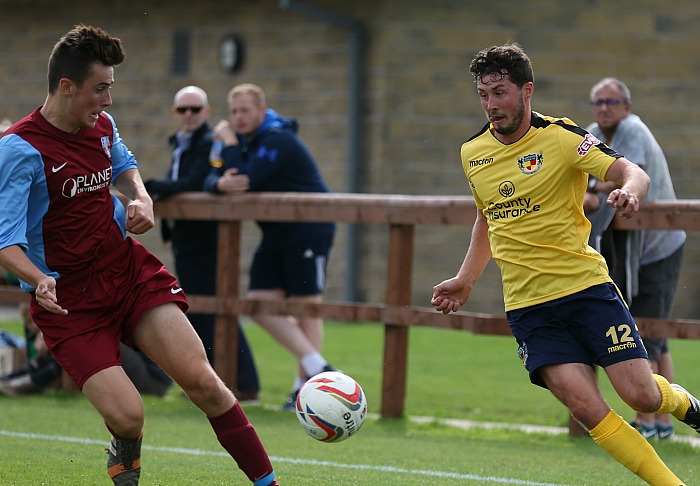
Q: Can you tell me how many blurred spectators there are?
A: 3